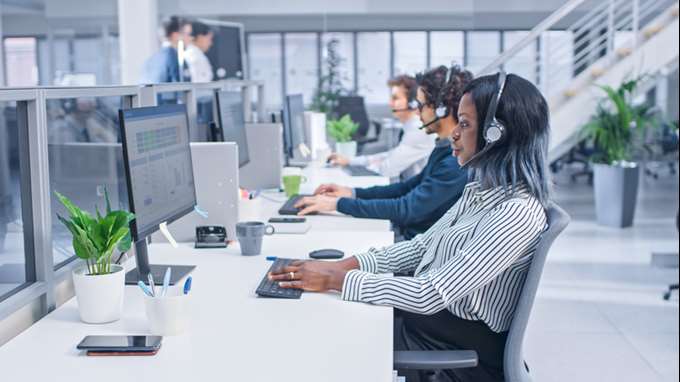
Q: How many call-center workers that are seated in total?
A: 3